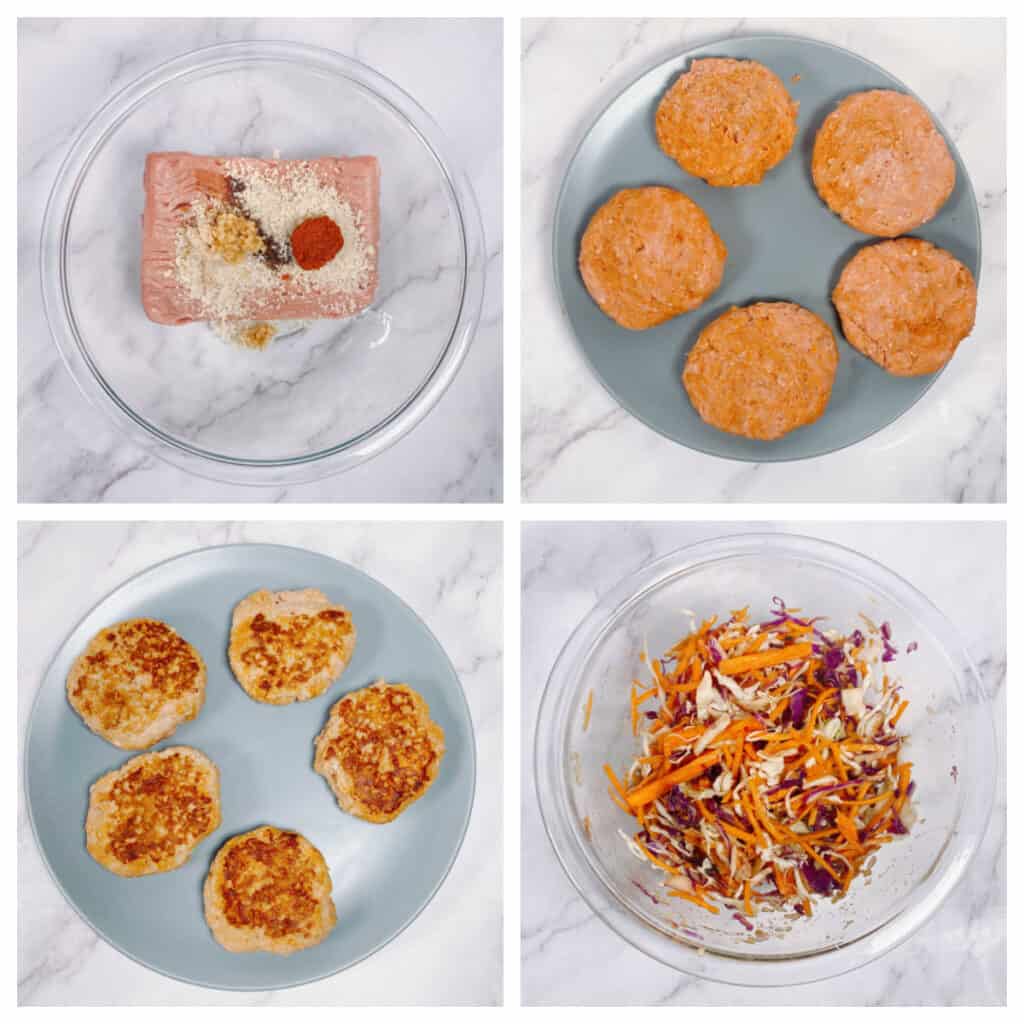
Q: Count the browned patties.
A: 5